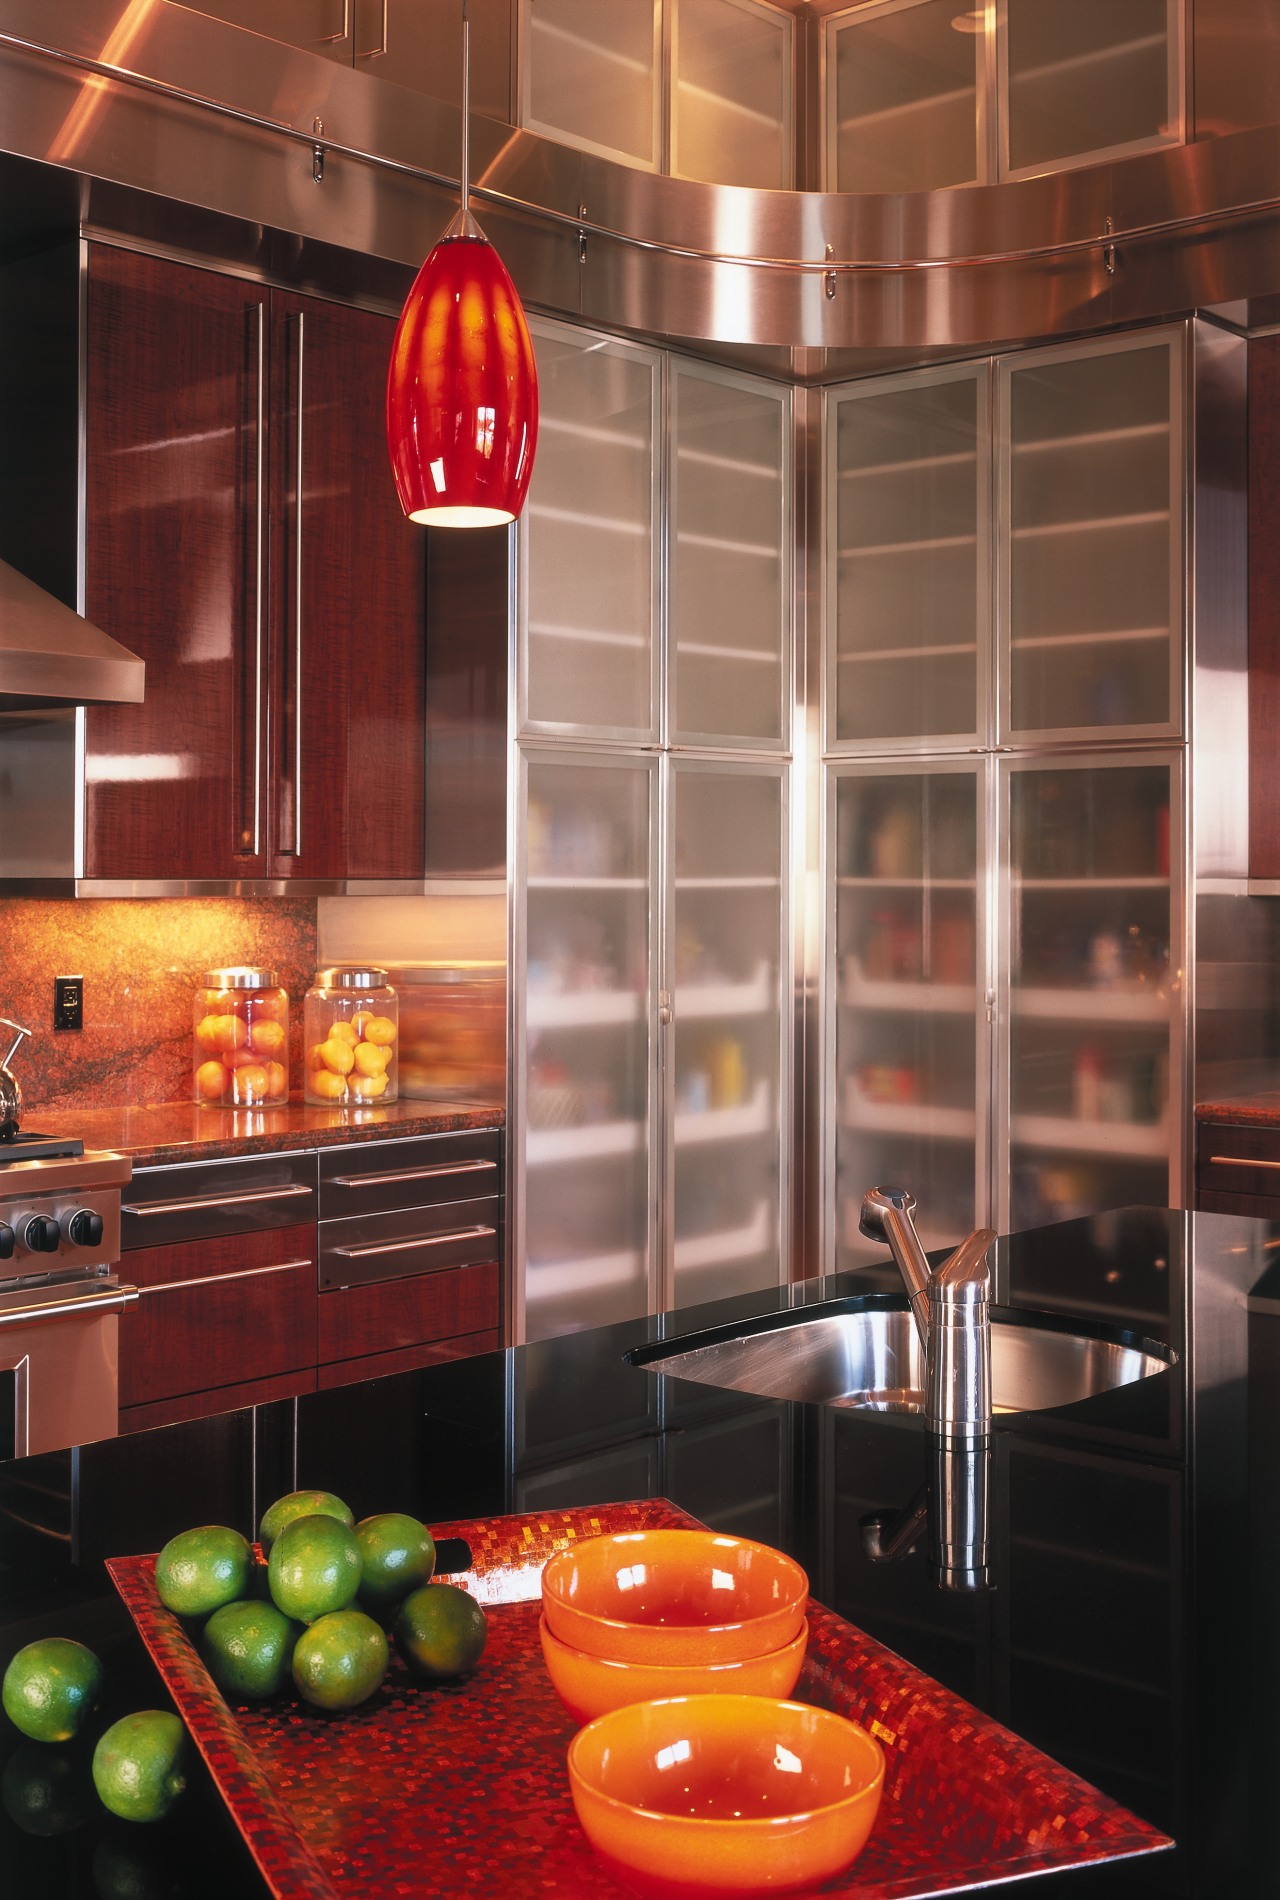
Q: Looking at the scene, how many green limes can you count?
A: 9